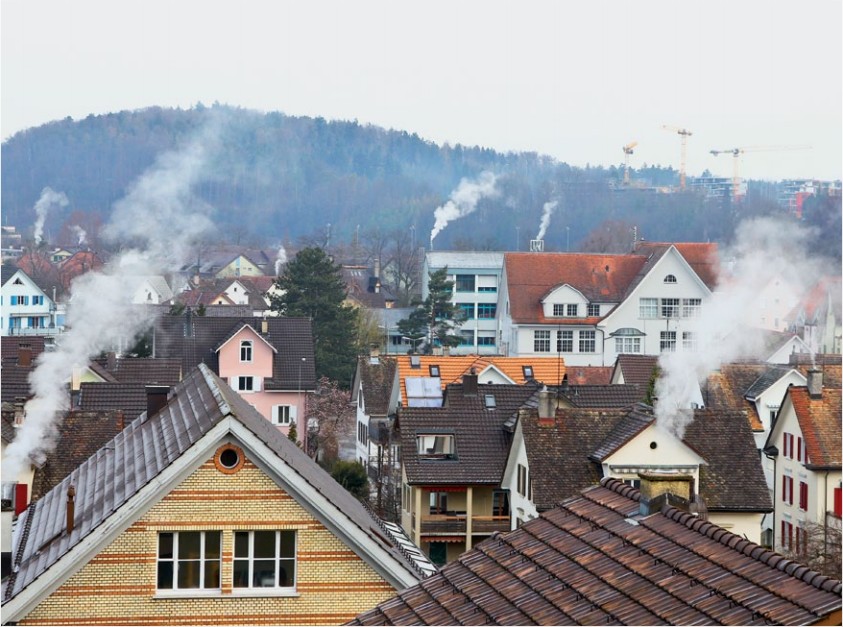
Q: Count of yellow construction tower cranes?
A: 3